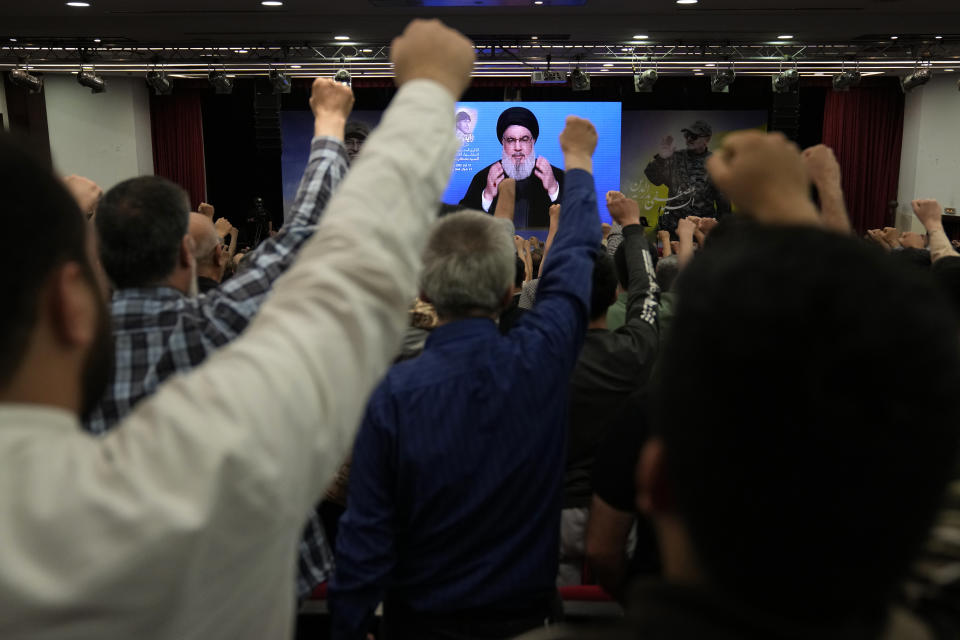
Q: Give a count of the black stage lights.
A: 12